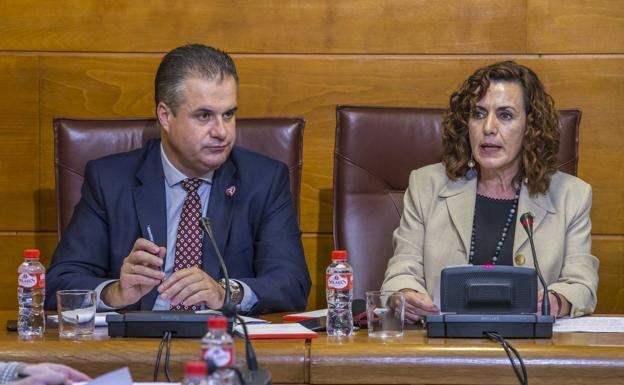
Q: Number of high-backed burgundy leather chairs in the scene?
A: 2